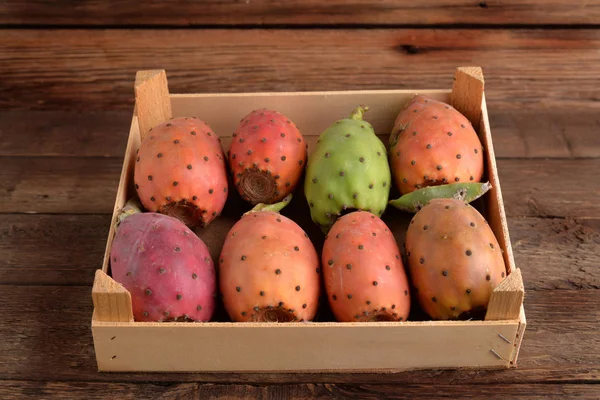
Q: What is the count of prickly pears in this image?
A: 8